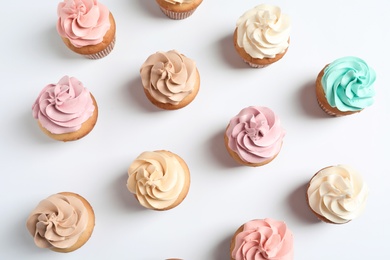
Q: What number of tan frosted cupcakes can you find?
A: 2